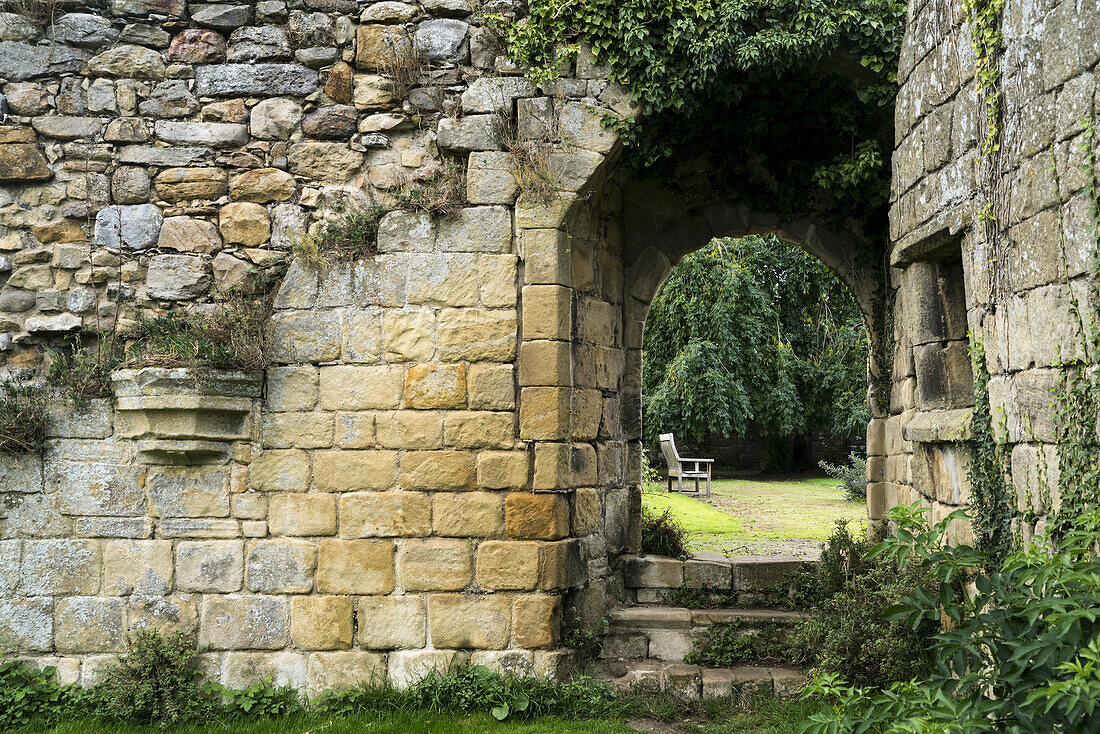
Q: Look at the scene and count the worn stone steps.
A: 3